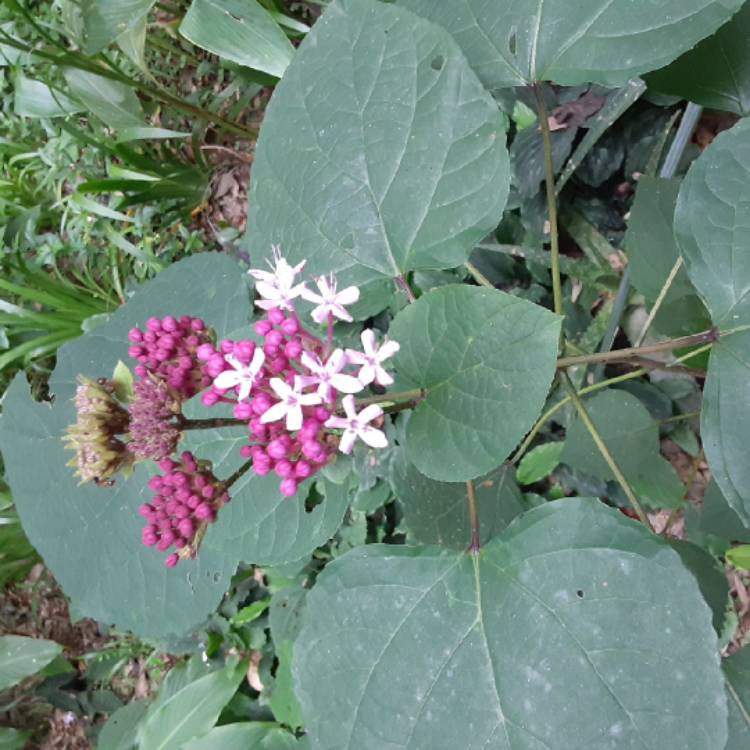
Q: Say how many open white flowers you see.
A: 8